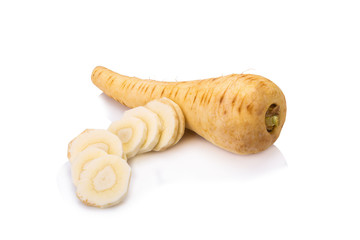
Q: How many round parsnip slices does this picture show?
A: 7